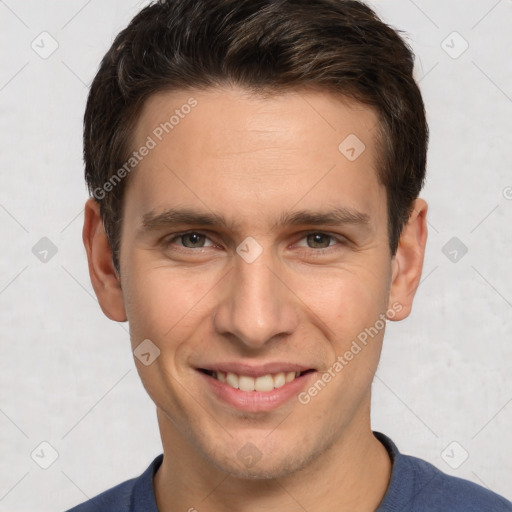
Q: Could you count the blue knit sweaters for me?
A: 1